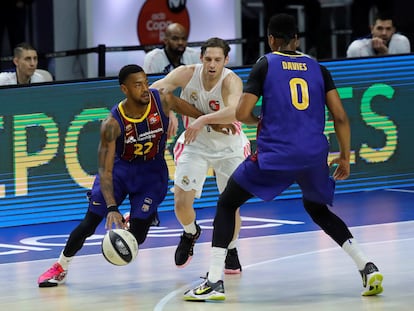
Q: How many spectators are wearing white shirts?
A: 3